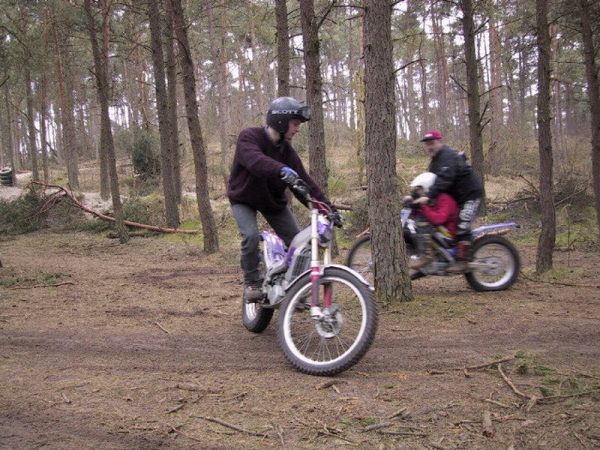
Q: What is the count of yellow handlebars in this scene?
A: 0